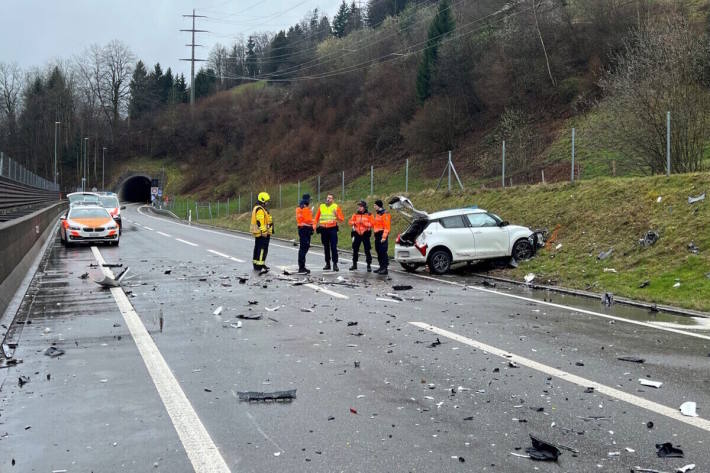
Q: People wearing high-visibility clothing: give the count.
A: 5